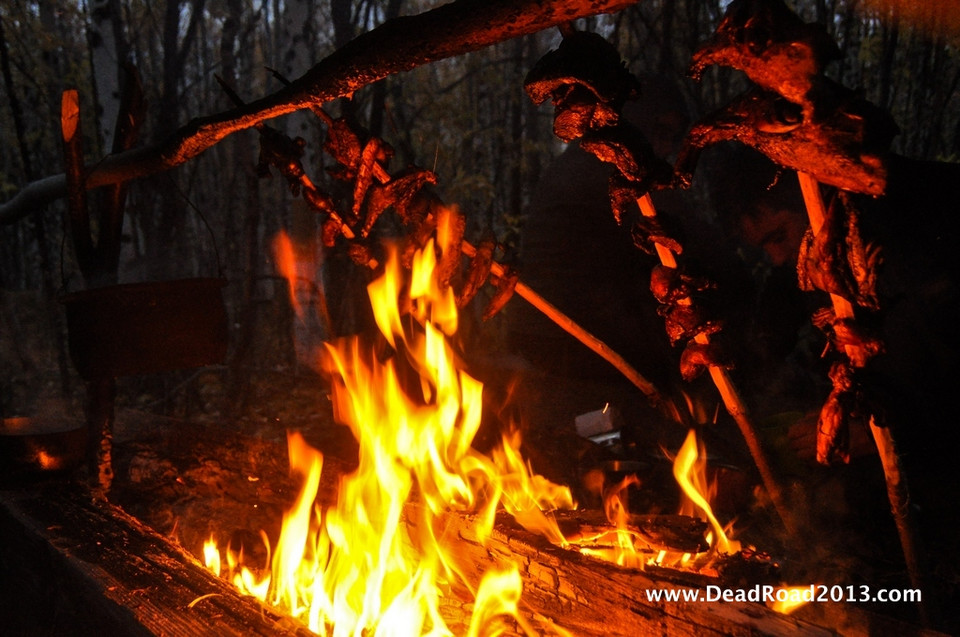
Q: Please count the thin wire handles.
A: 1